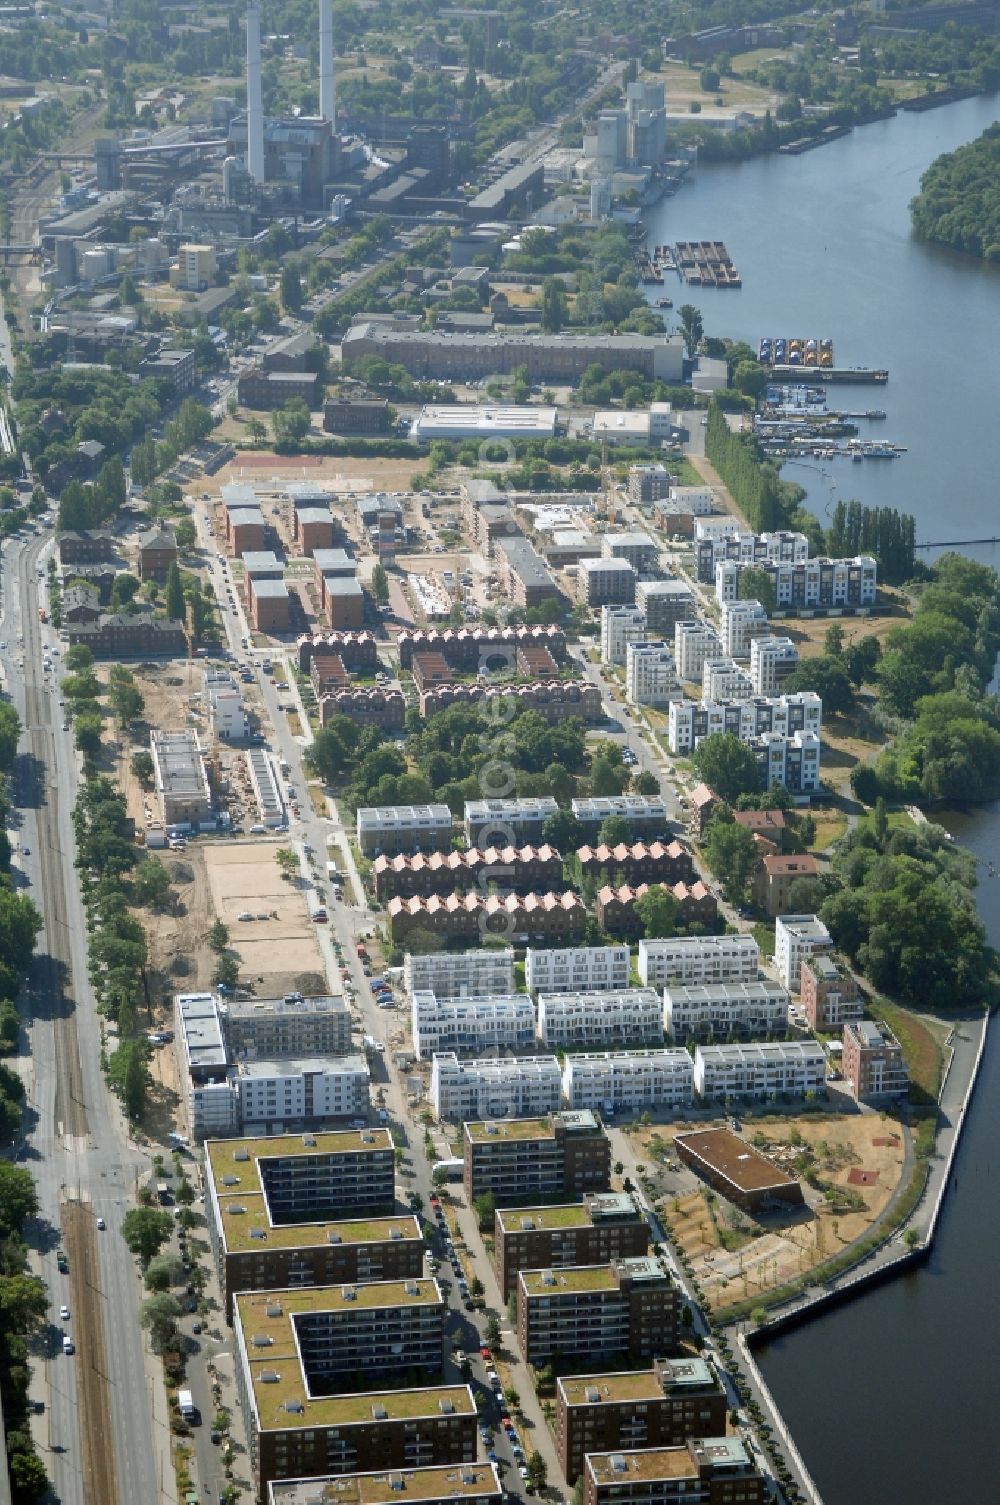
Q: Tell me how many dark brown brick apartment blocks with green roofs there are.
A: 8